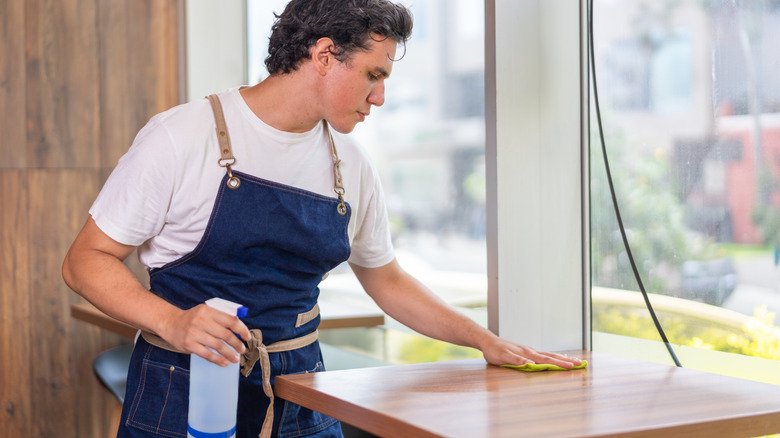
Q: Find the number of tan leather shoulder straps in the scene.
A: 2